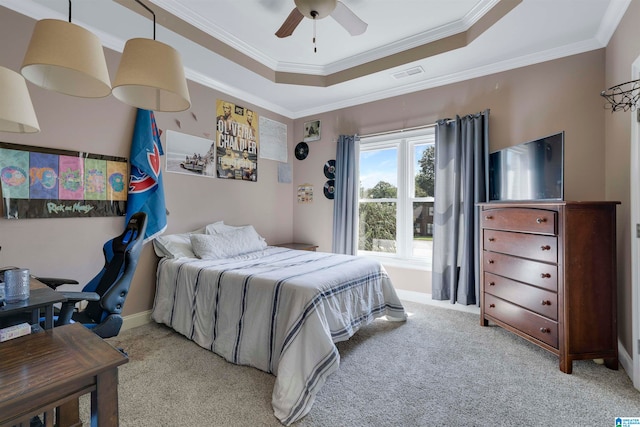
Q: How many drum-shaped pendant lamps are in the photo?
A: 3